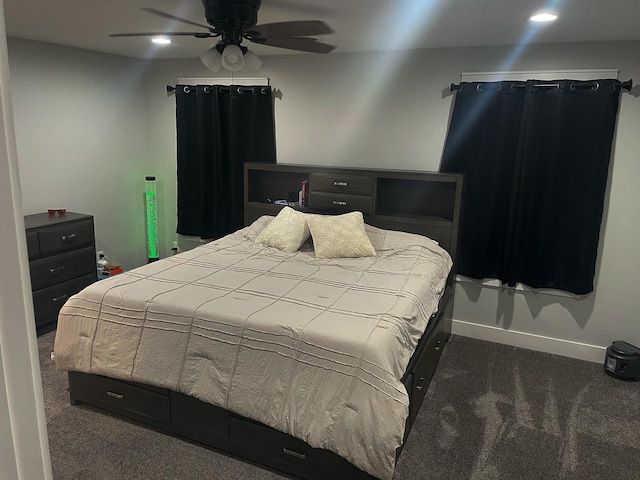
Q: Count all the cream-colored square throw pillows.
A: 2